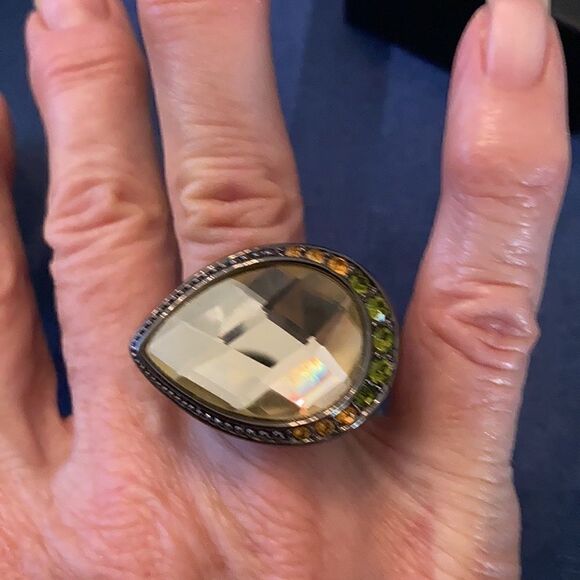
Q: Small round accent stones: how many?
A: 11